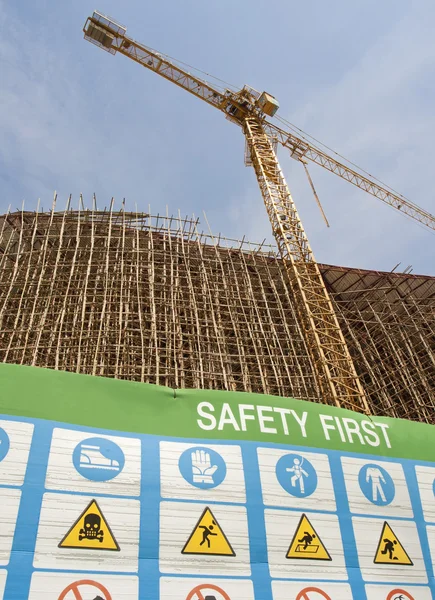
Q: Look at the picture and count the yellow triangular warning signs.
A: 4